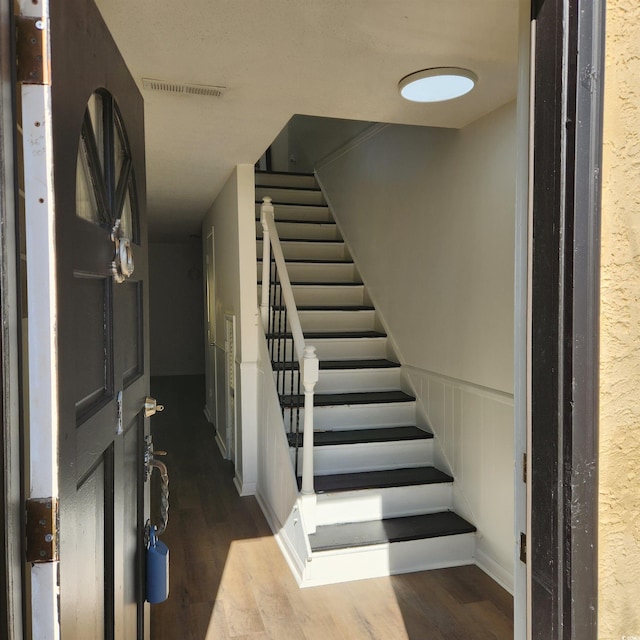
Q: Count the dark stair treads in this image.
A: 14